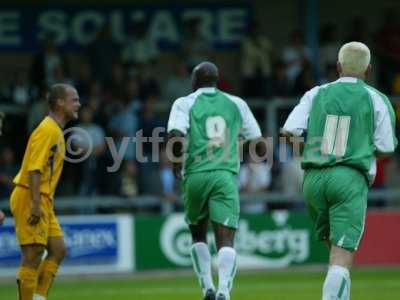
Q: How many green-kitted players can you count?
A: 2